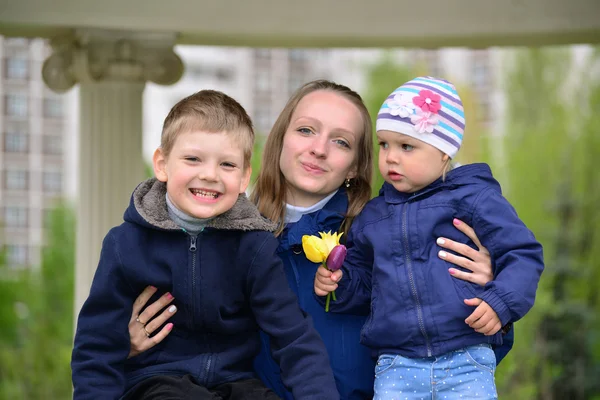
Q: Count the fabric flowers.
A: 3